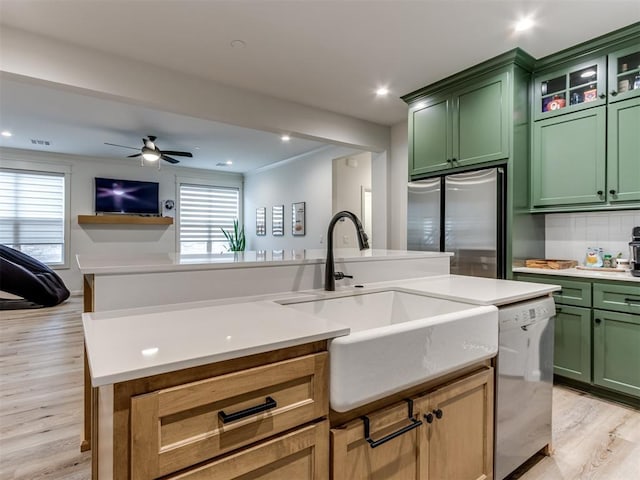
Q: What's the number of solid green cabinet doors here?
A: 6